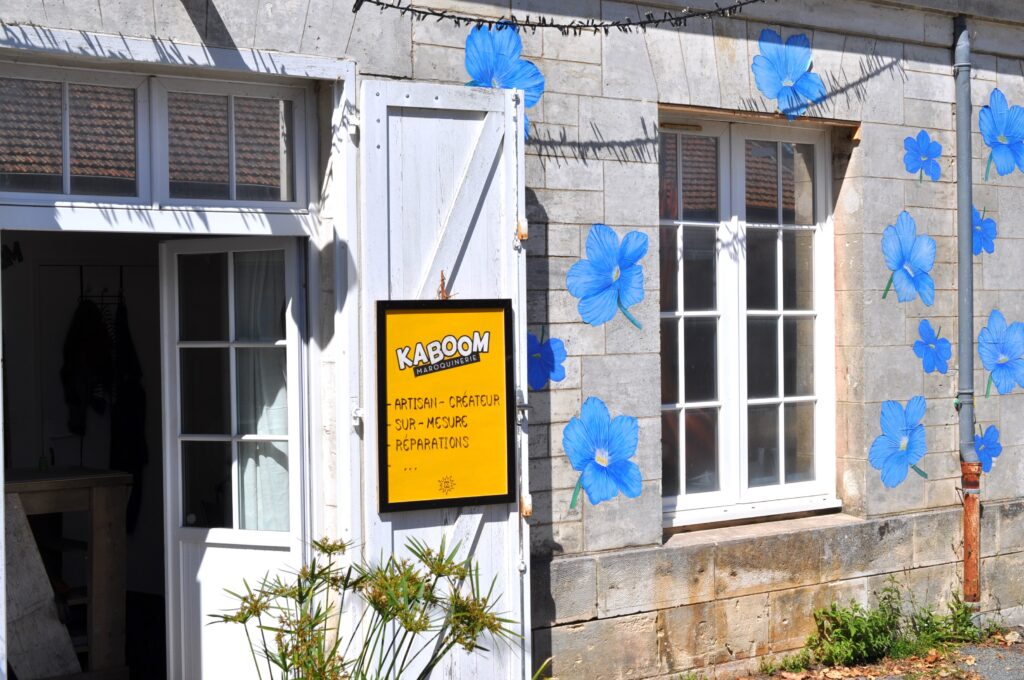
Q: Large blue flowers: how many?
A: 8